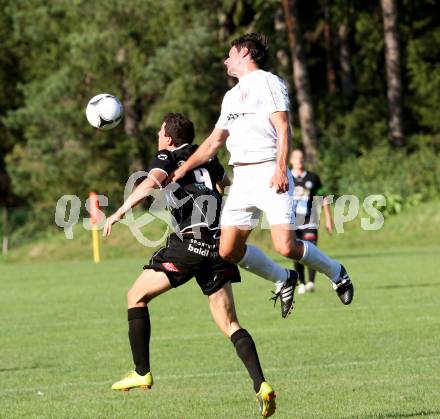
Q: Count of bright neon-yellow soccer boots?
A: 2